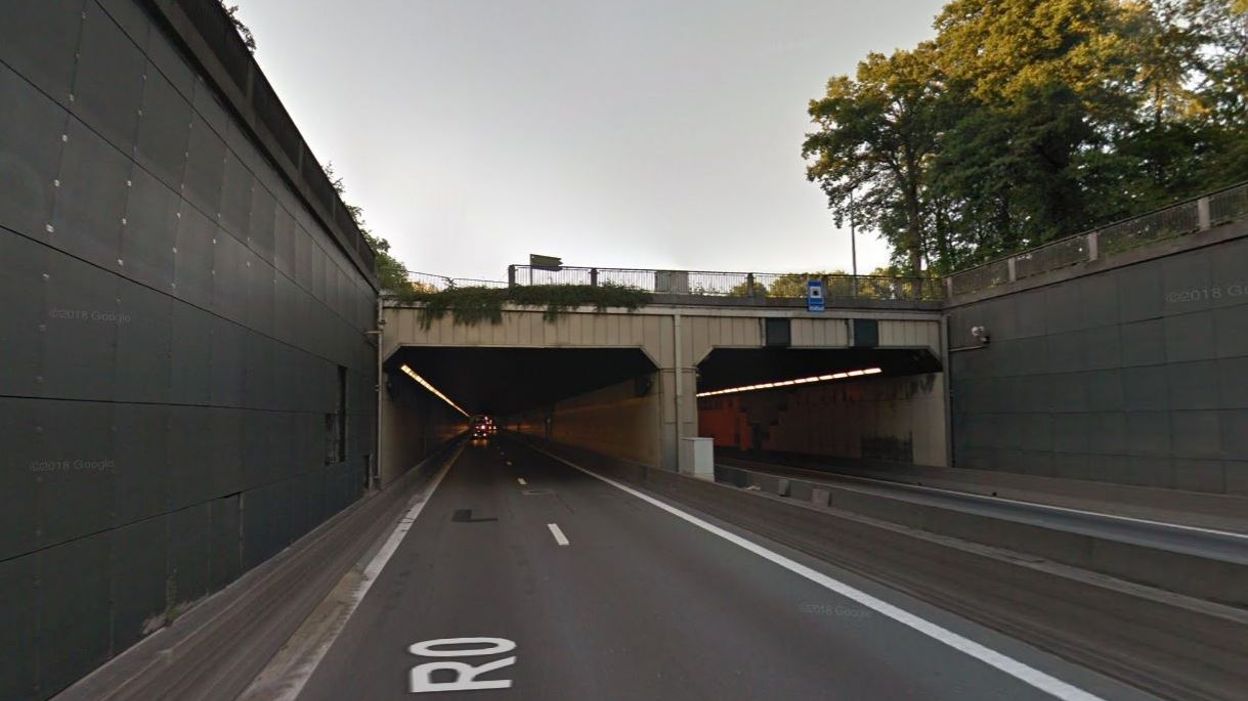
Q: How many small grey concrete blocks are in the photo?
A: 2